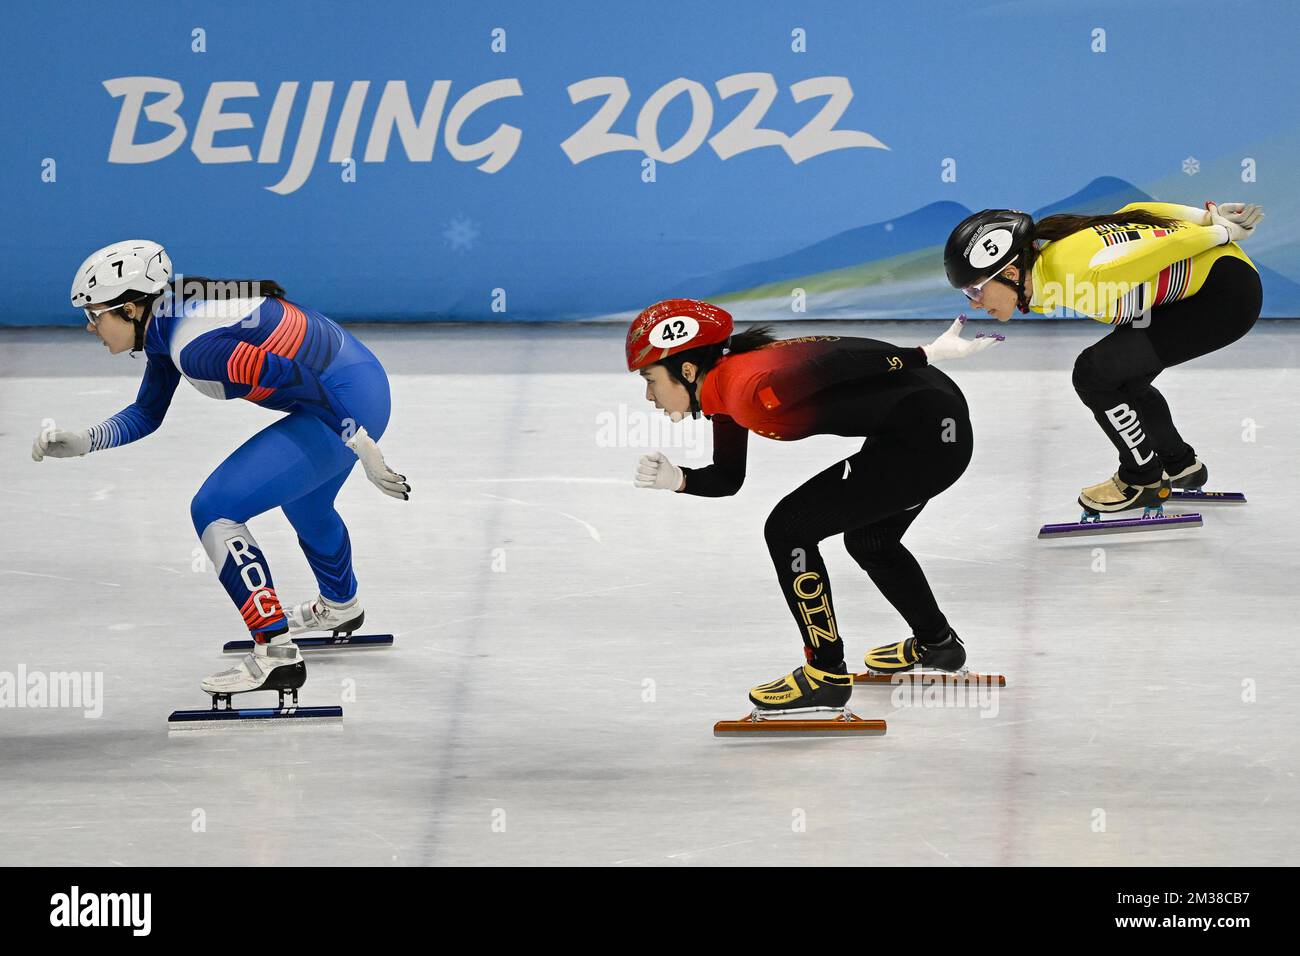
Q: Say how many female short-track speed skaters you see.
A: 3